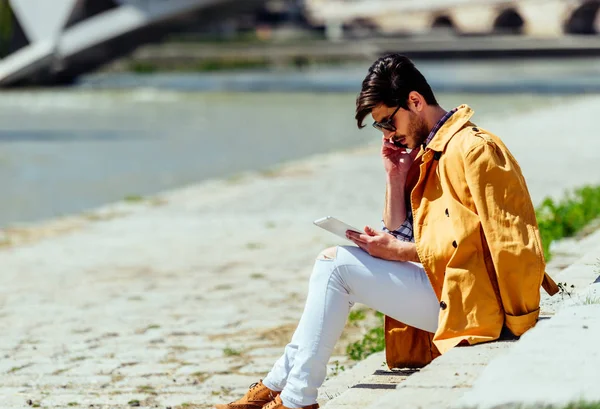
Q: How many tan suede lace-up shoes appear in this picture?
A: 2